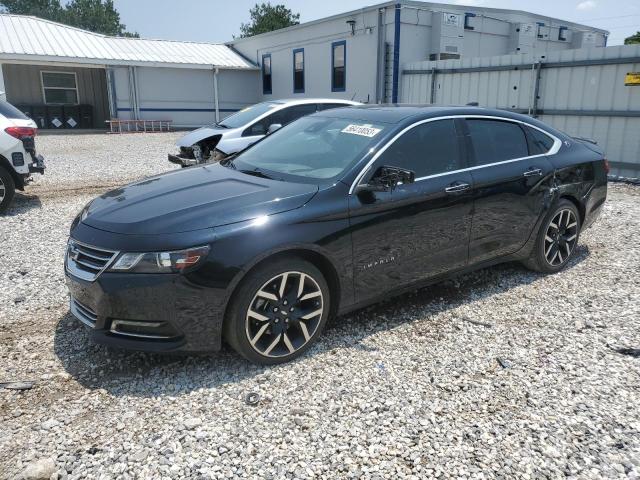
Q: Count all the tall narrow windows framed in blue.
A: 3